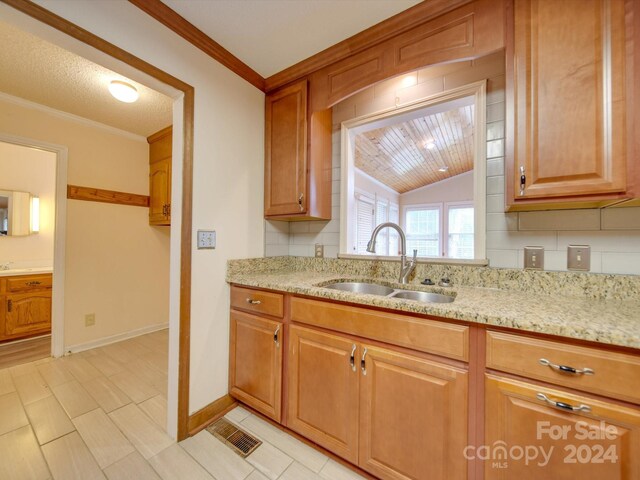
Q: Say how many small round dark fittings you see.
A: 2